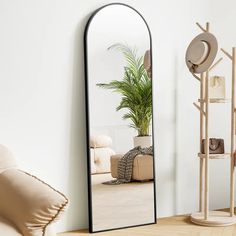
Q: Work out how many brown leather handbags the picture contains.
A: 1